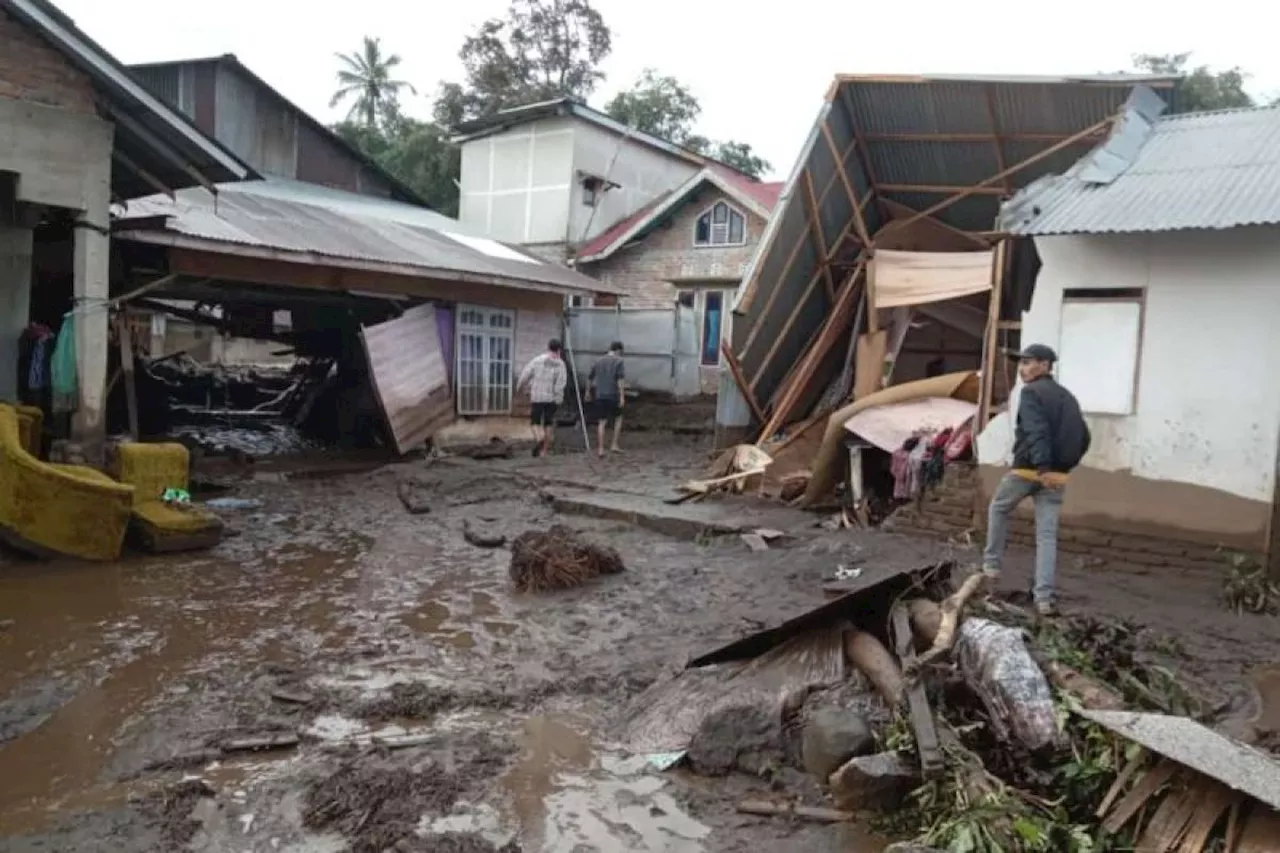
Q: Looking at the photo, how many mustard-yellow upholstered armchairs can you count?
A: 2